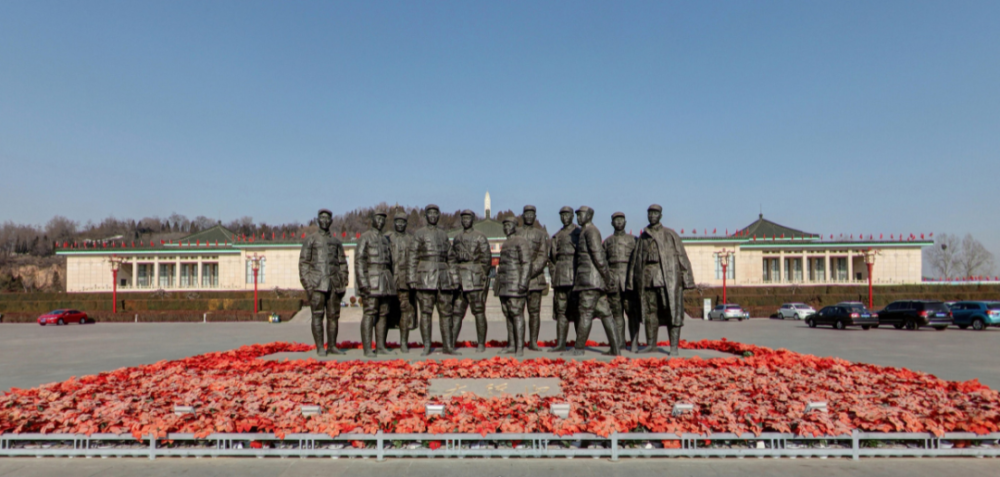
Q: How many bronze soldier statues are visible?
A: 11